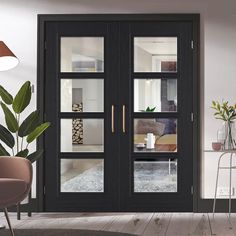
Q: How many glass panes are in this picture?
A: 8